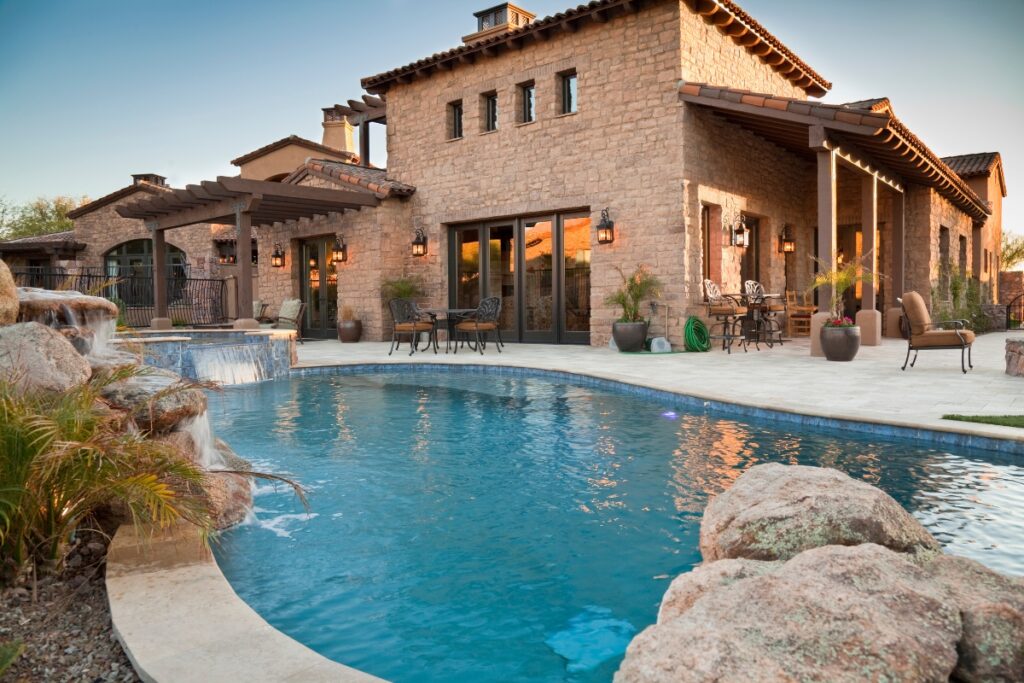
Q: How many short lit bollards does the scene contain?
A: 0